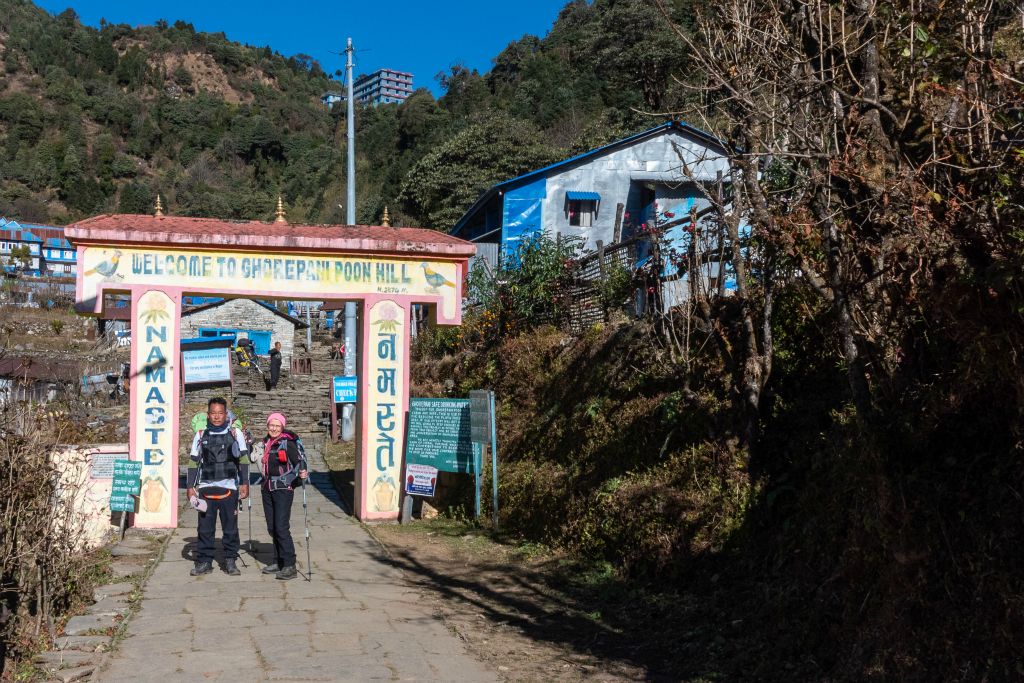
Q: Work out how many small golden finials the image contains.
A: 3